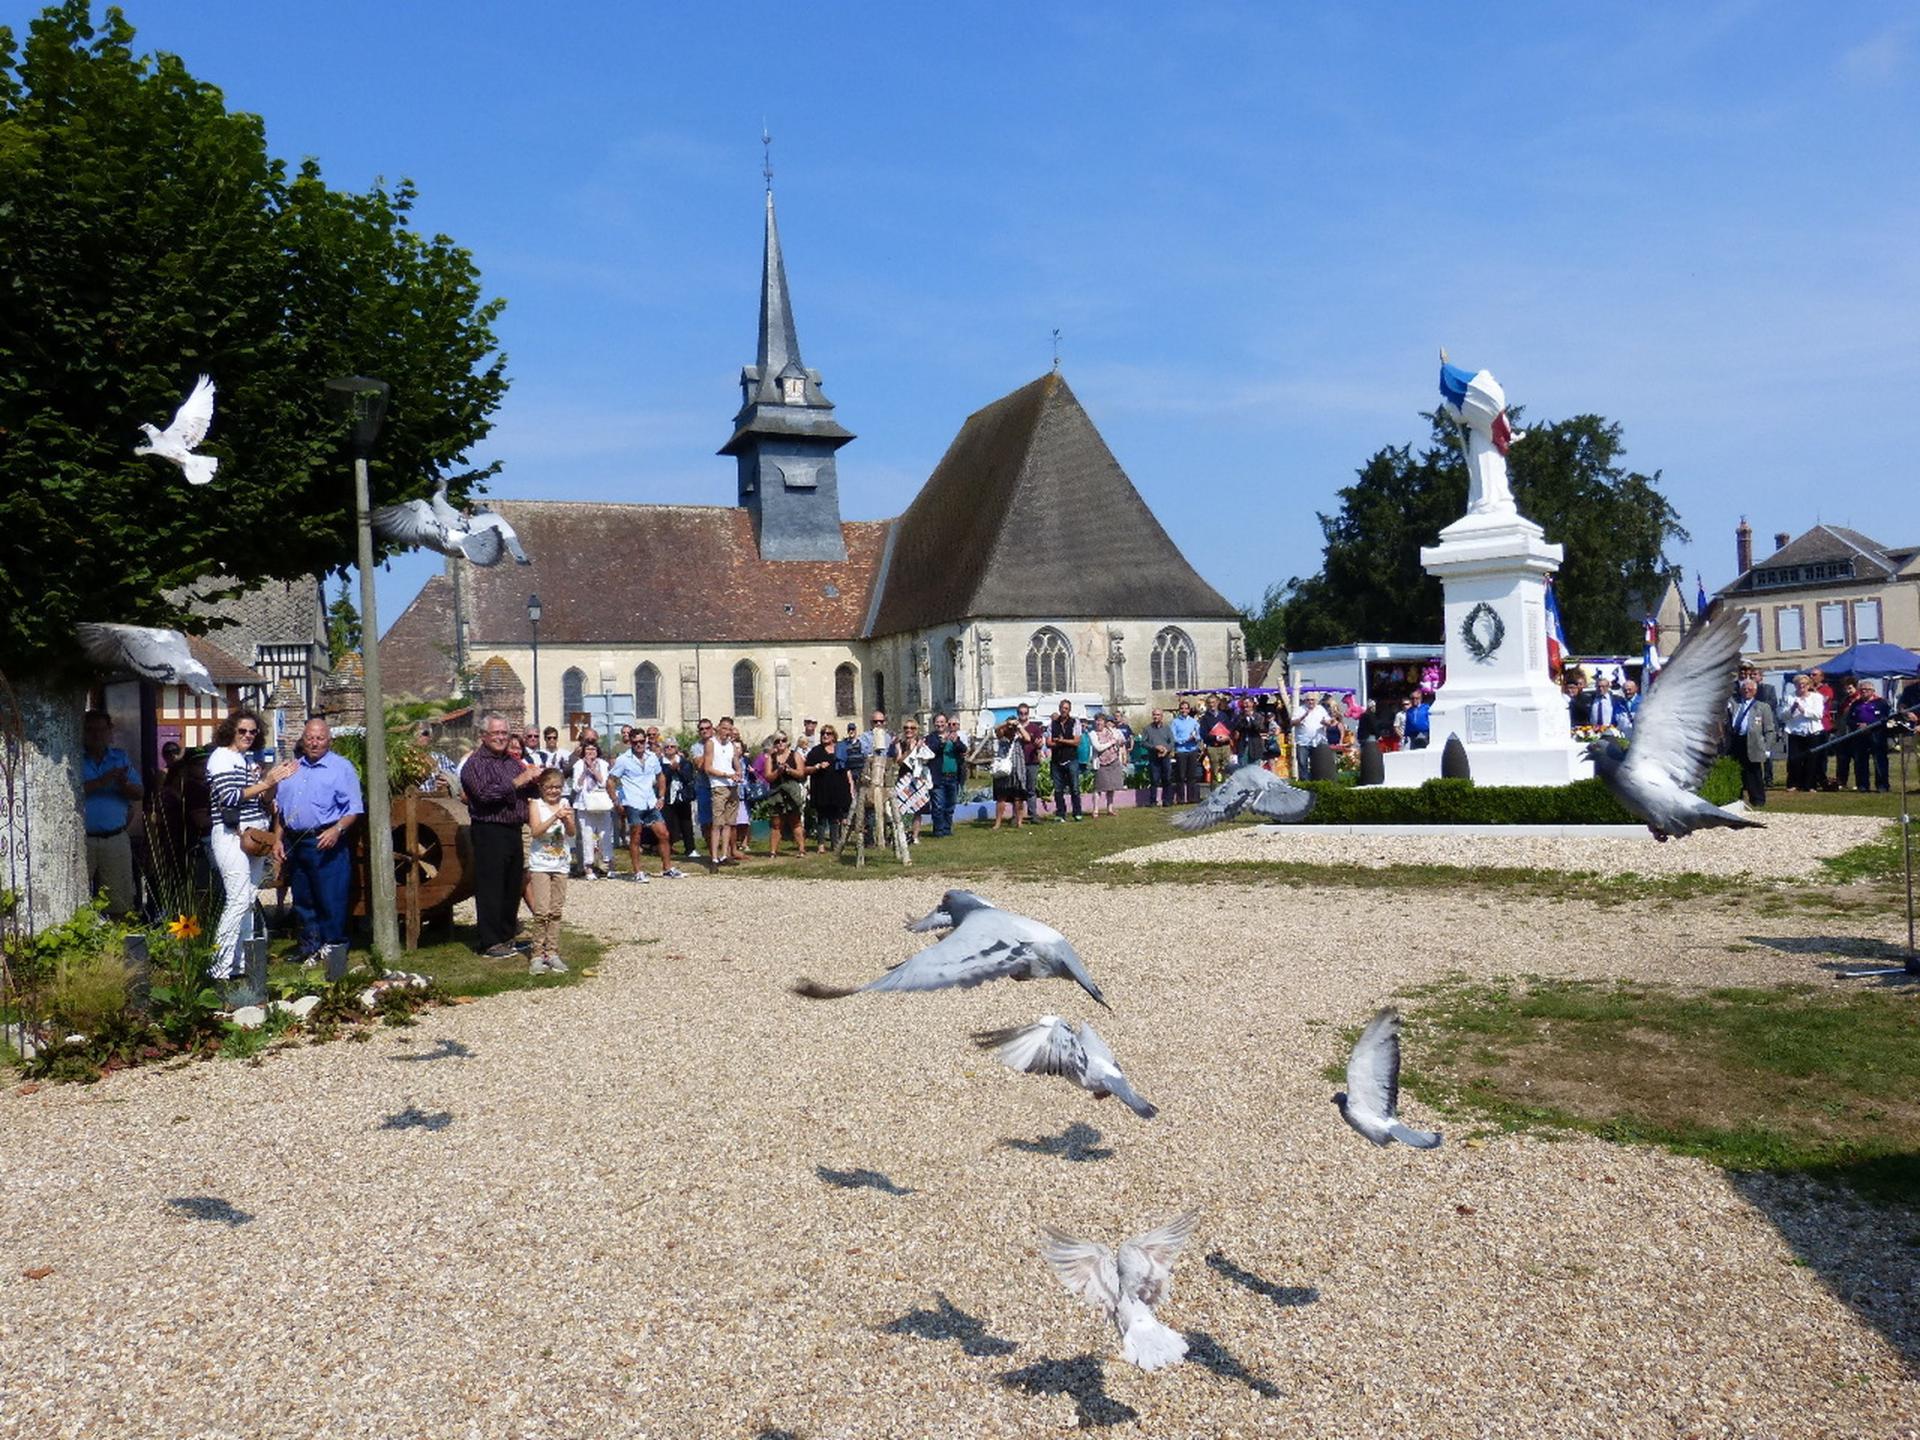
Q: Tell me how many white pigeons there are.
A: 2